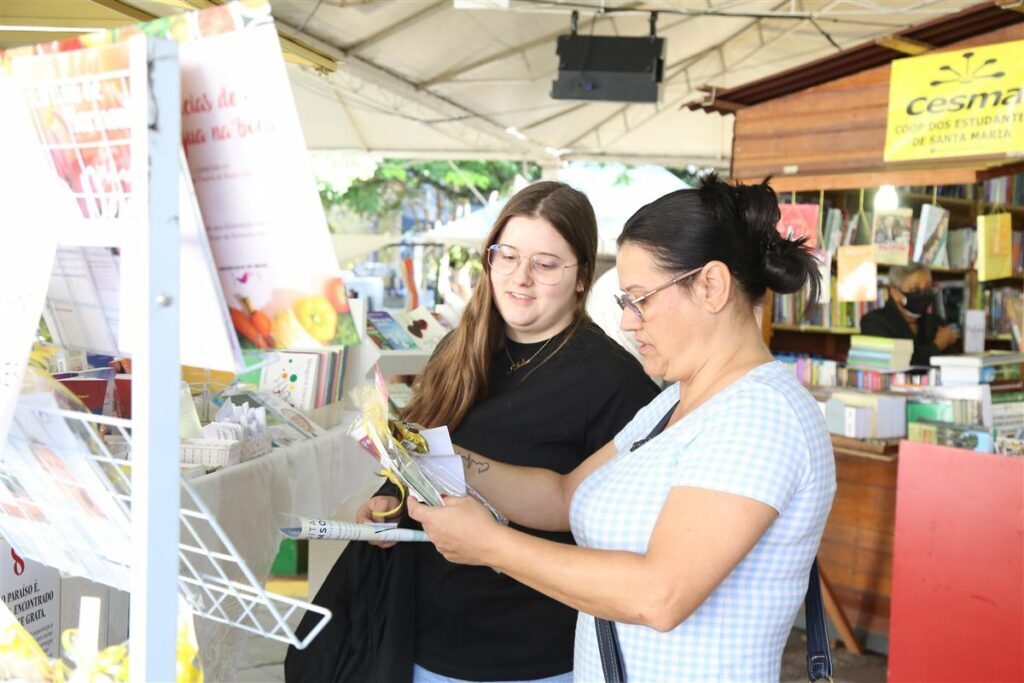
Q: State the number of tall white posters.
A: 1